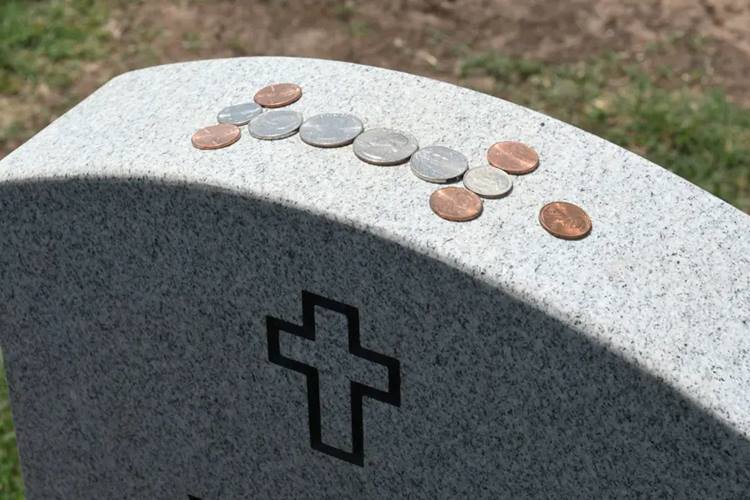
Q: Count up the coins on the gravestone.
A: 11